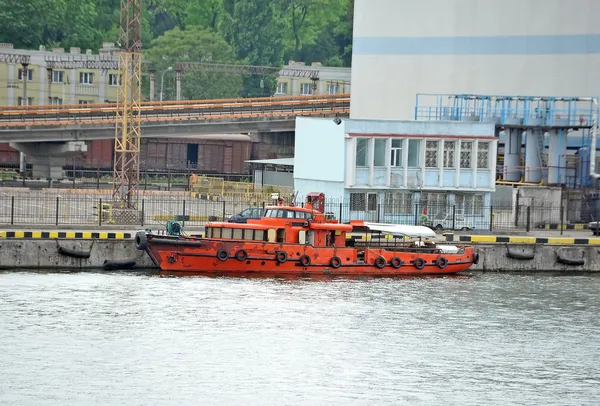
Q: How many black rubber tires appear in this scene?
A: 11